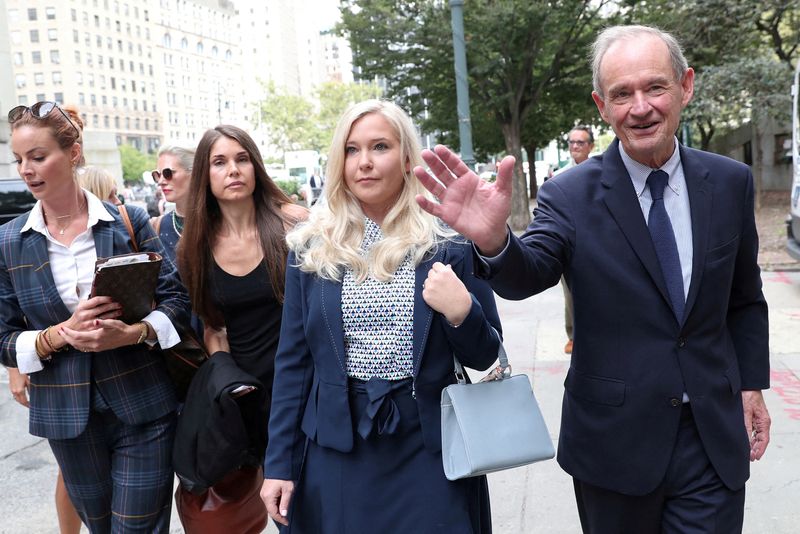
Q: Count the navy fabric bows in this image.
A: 1